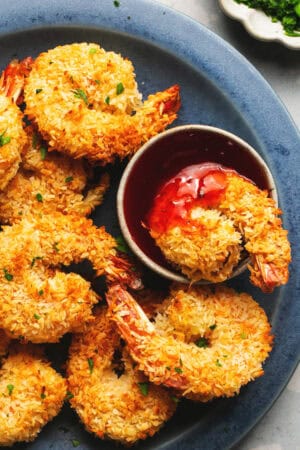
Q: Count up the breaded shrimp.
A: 8